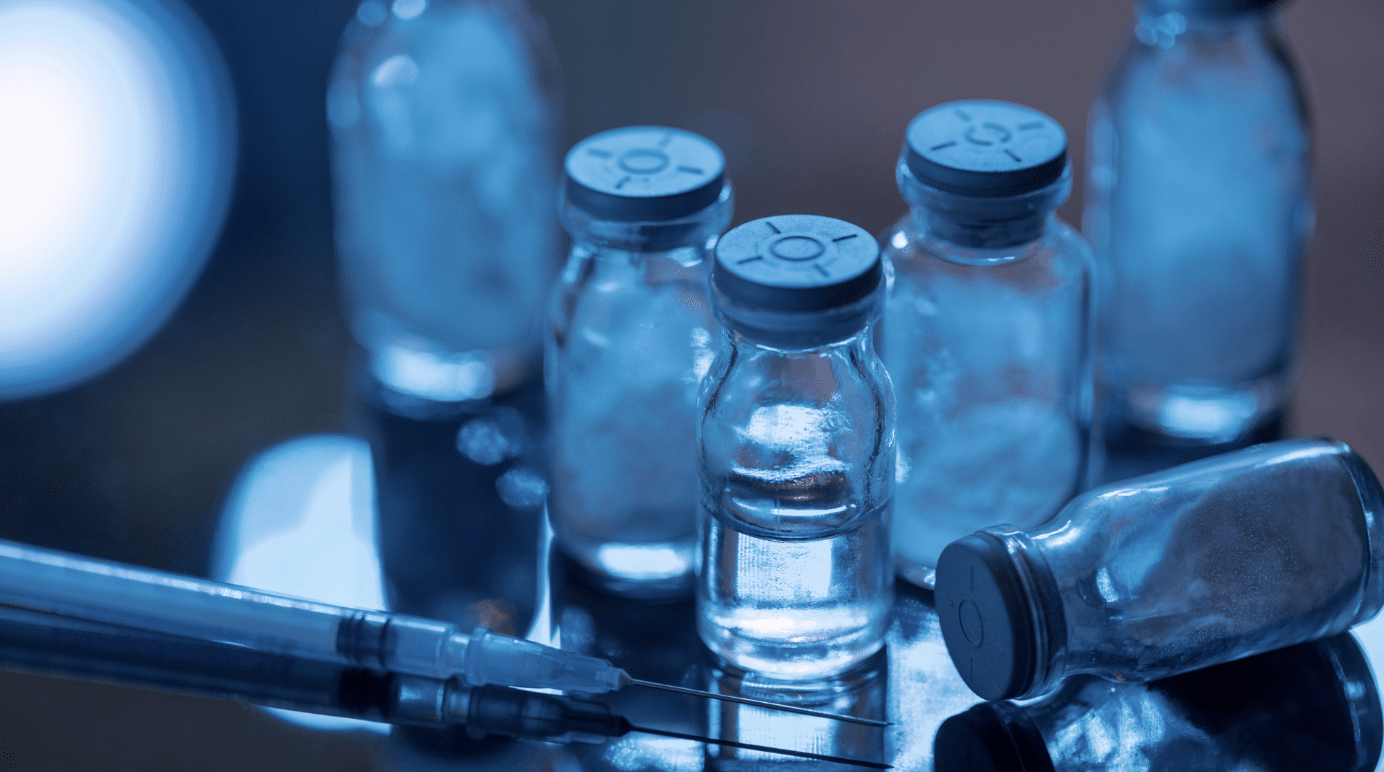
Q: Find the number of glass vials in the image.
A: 6